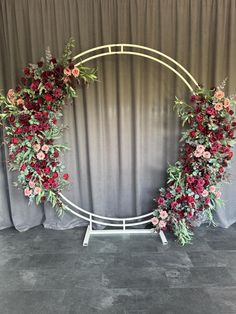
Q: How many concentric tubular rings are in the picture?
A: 2